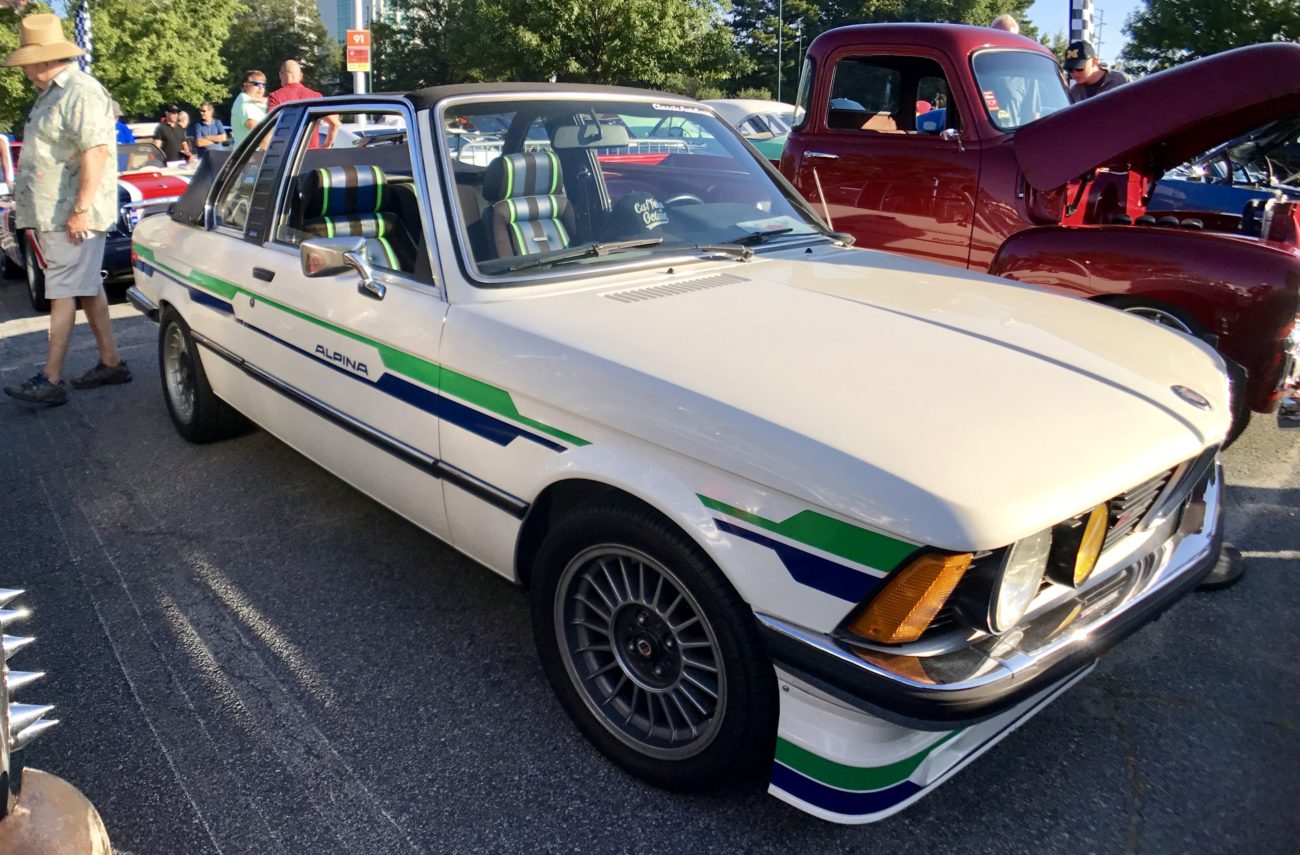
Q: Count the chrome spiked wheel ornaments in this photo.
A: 6